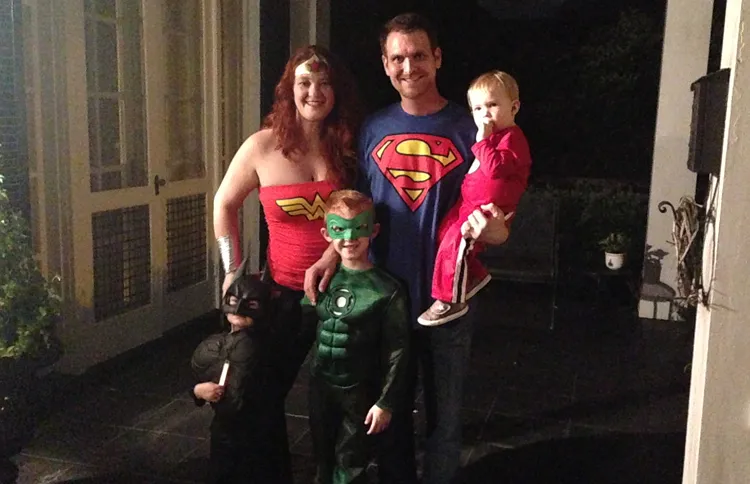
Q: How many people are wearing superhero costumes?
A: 5